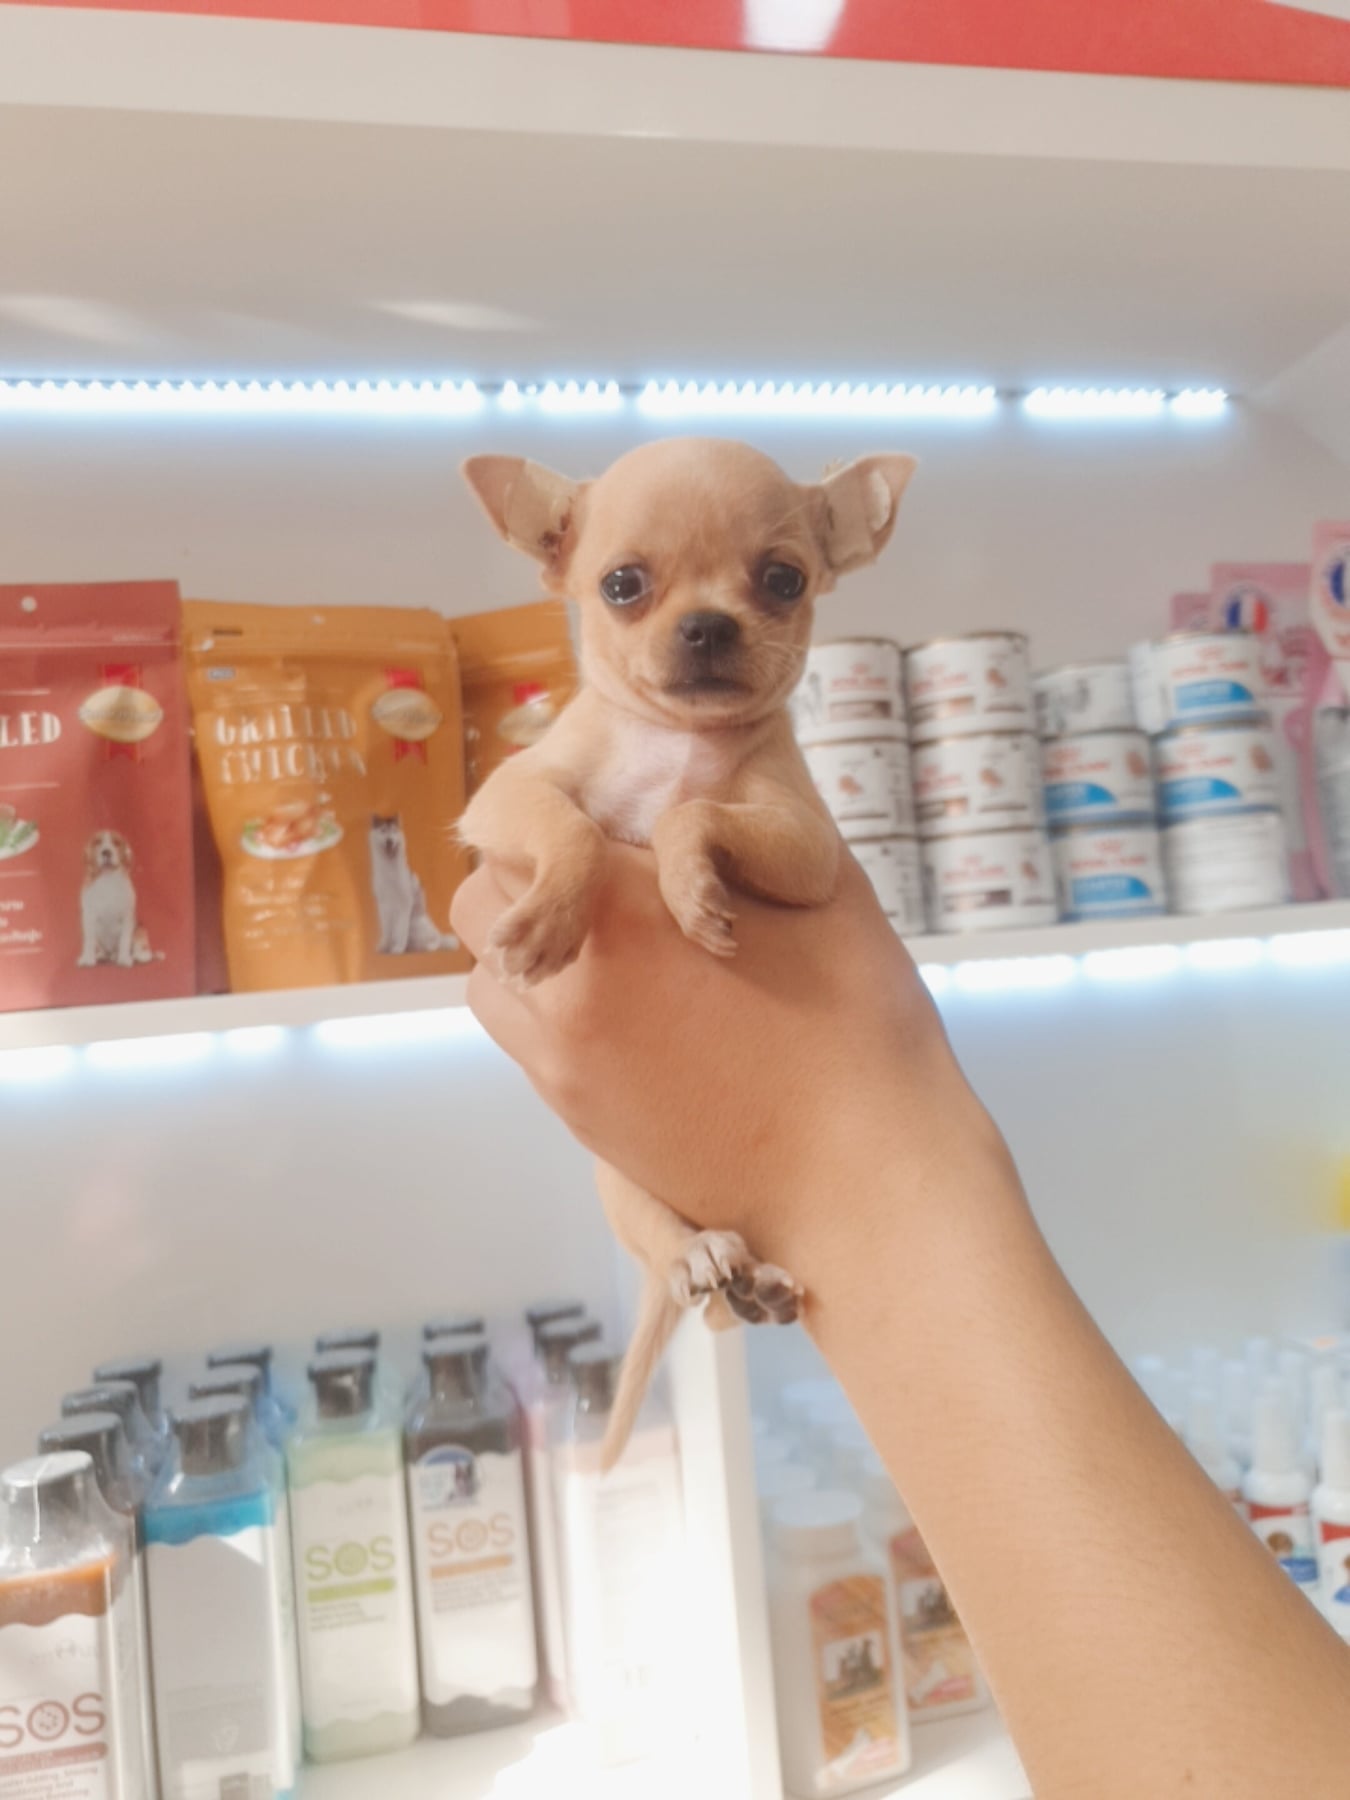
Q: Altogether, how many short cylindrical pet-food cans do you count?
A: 12